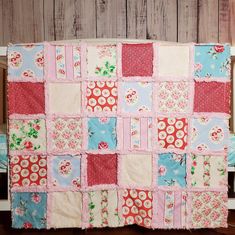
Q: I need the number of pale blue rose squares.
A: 4